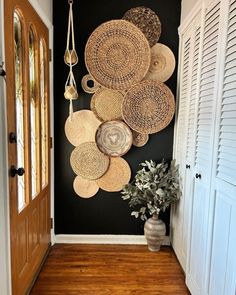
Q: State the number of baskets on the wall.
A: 12